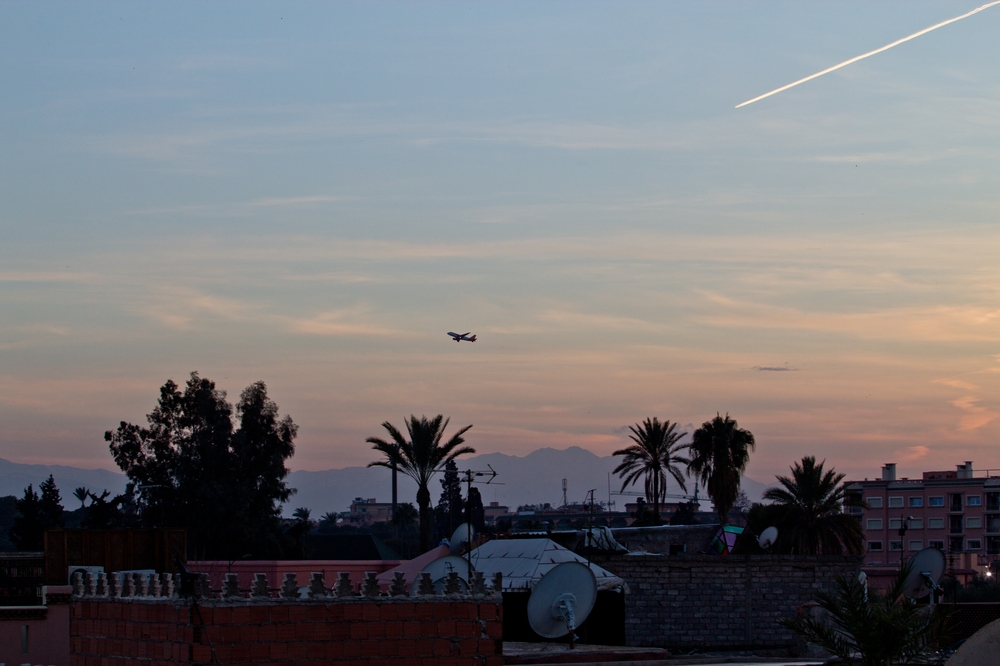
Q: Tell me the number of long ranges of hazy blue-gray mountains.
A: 1